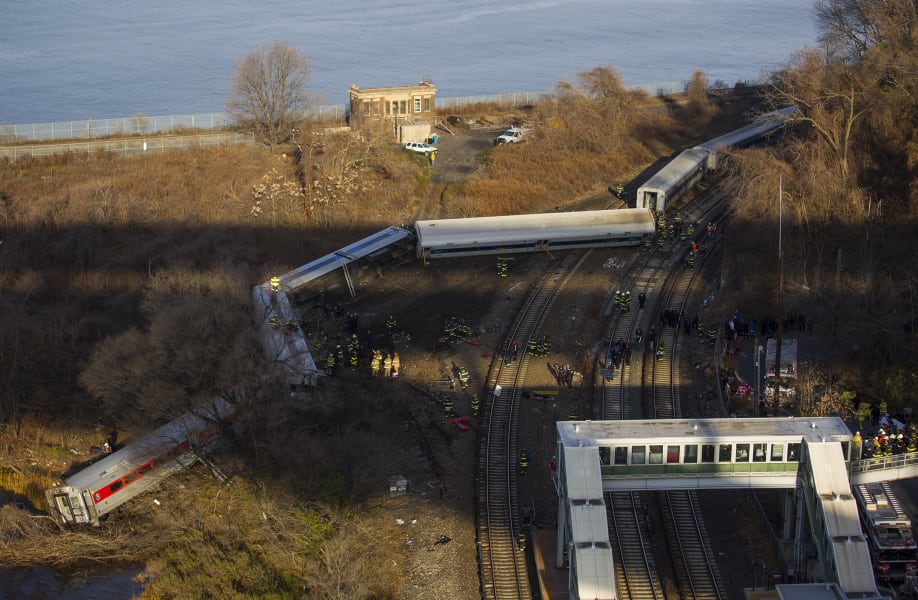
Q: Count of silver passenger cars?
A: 6